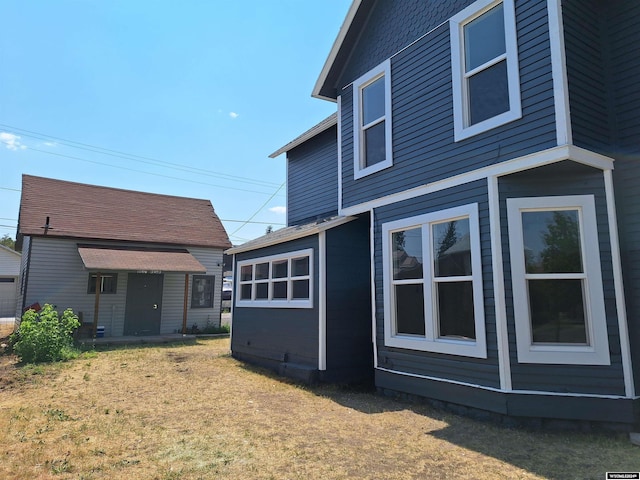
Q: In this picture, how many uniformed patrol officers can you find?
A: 0